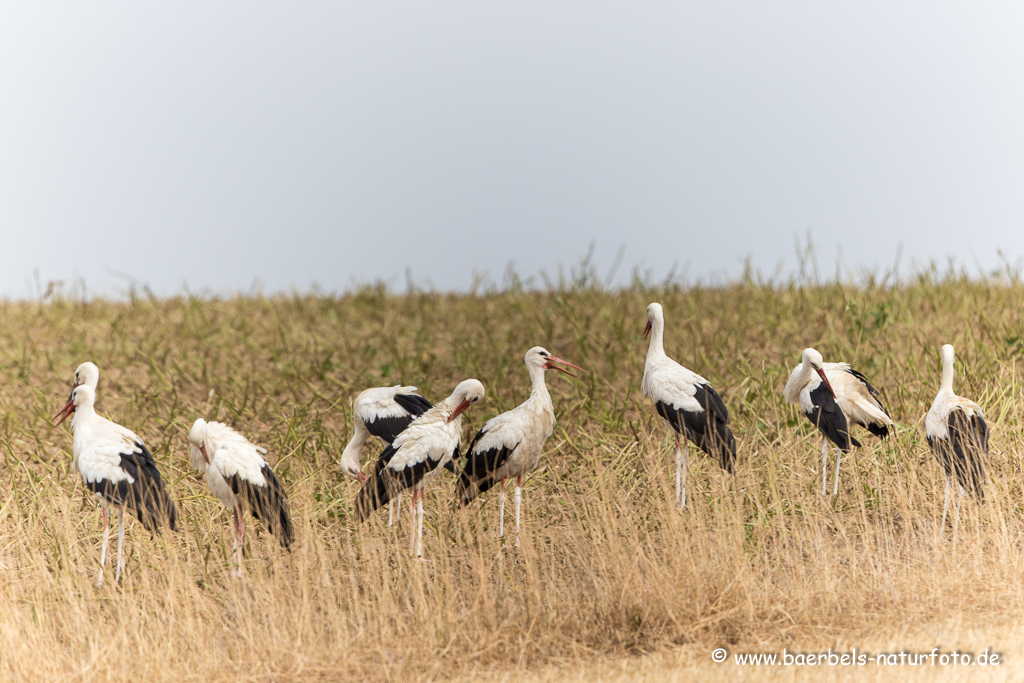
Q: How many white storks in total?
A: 9